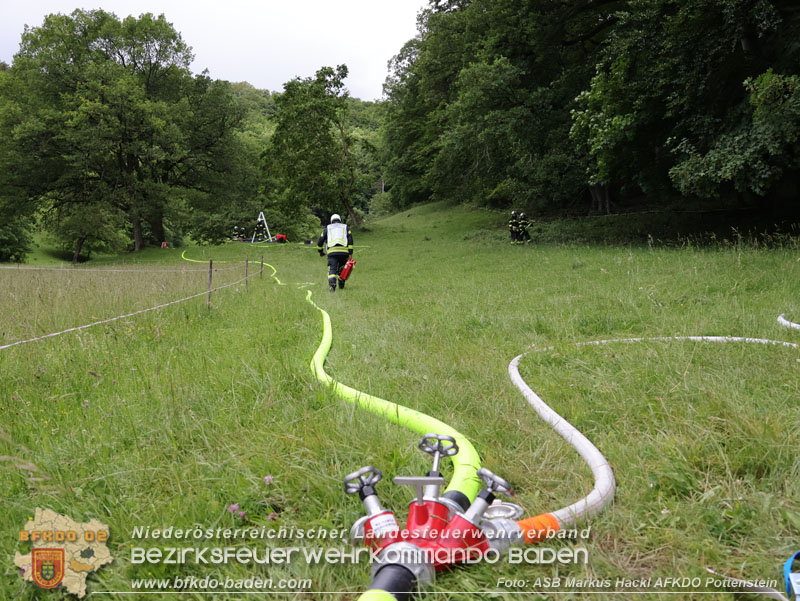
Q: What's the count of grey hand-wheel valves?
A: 3